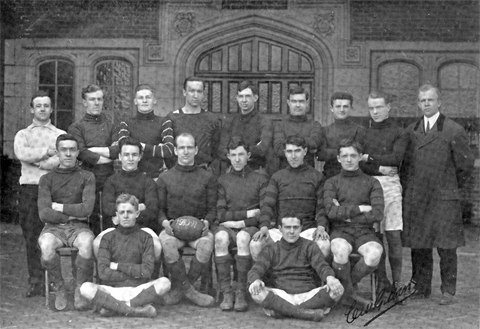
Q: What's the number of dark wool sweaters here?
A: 15